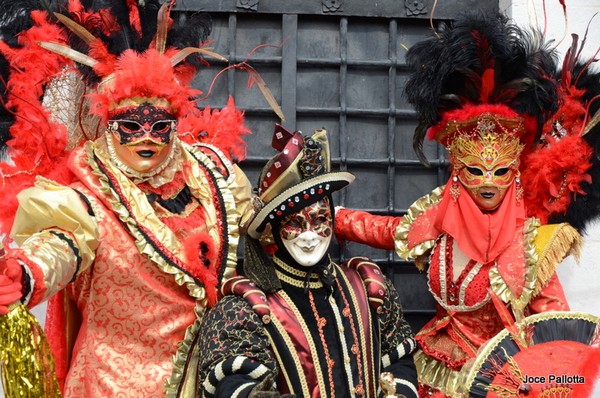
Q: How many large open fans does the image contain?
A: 1